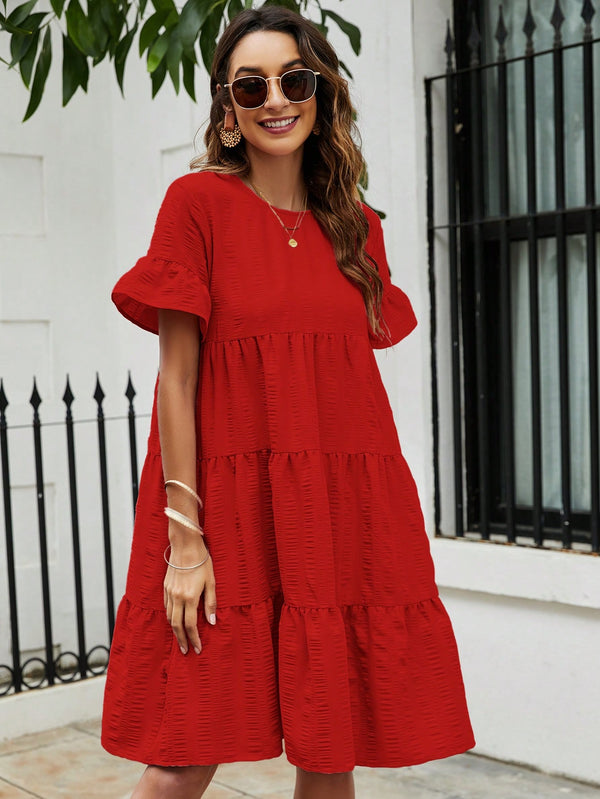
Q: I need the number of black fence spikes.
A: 11